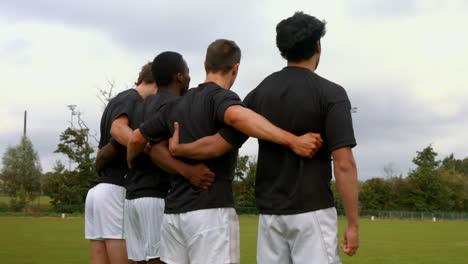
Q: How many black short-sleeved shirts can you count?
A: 4